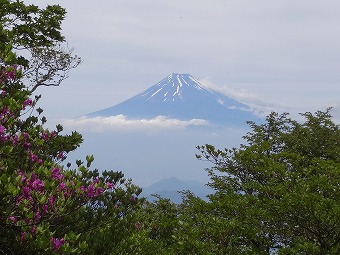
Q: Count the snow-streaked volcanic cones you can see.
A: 1